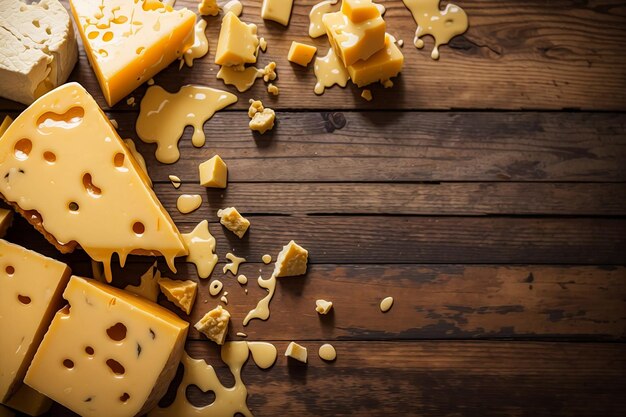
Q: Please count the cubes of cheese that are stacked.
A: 3